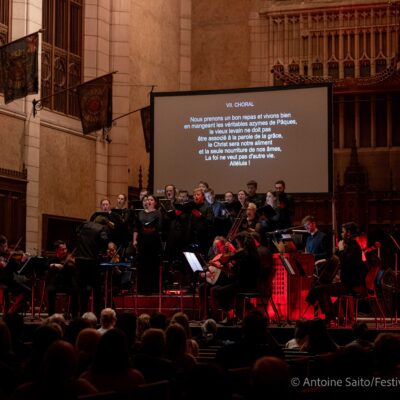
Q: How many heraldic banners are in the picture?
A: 3